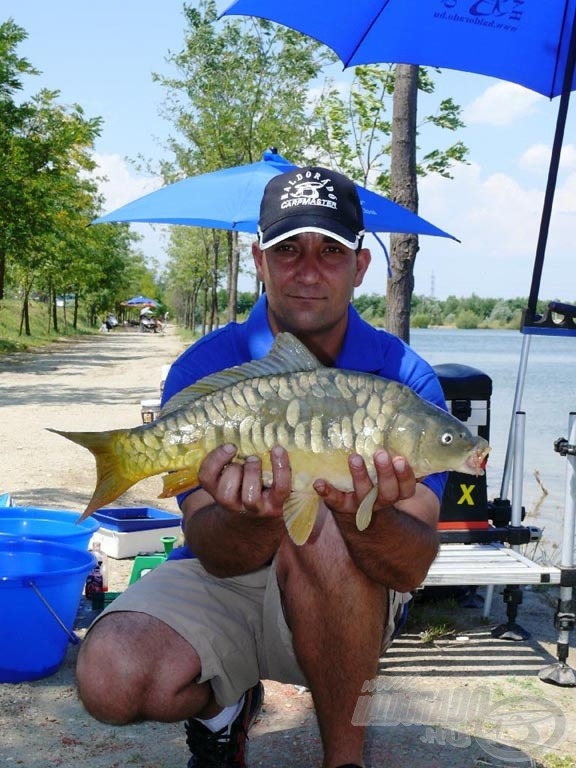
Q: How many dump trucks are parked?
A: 0